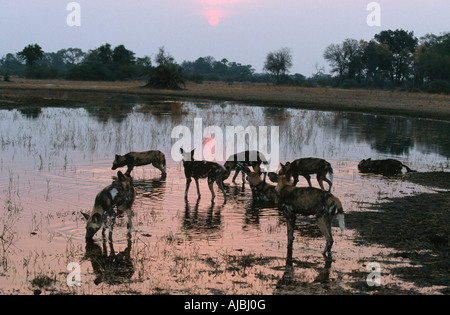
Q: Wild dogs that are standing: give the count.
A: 6